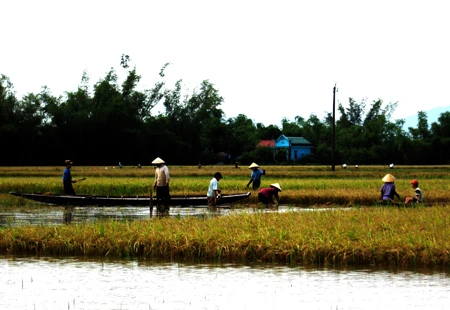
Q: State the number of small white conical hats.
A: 4